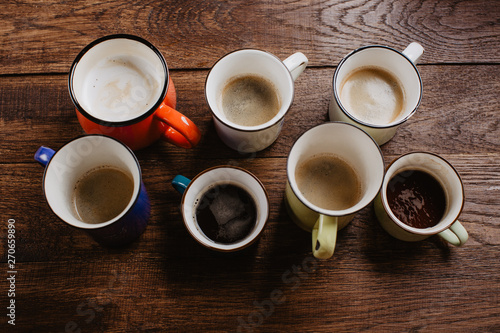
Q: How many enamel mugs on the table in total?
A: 7